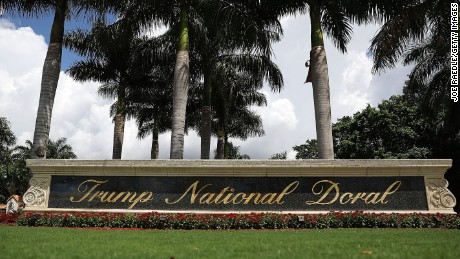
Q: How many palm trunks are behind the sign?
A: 7